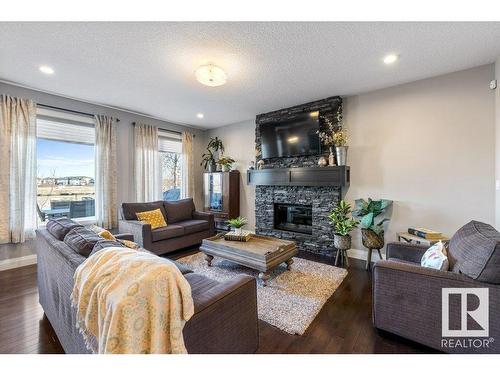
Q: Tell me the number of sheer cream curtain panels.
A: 4